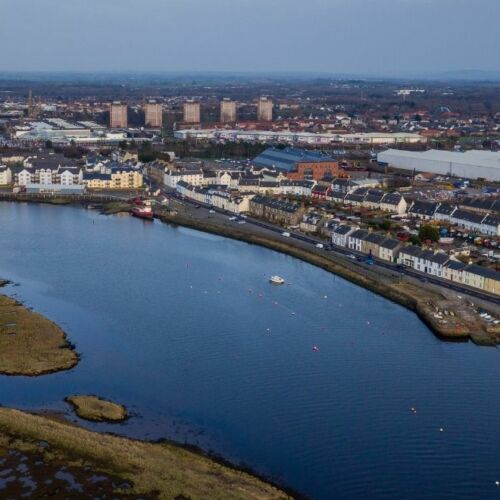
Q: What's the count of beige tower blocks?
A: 5